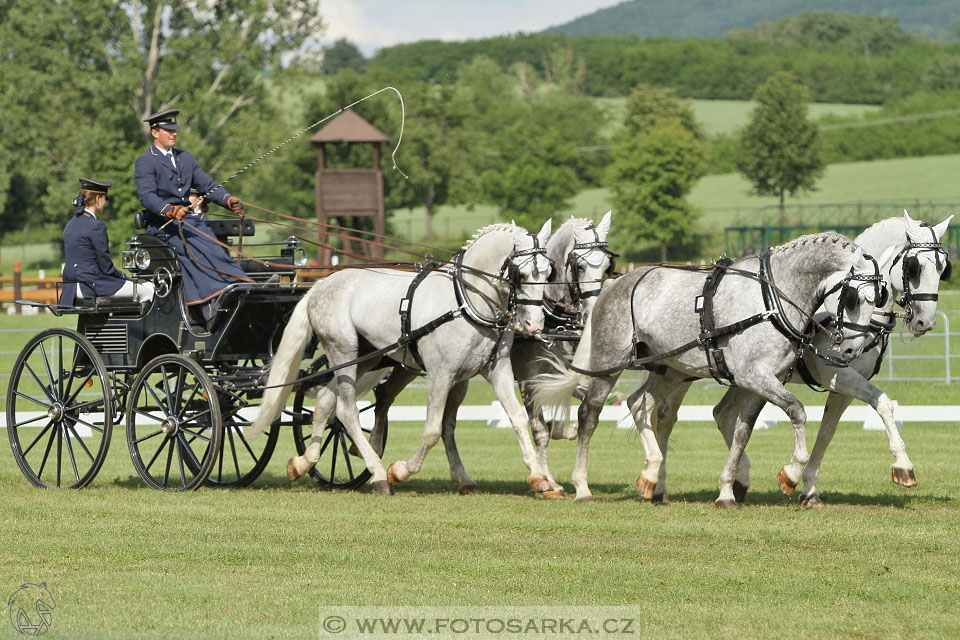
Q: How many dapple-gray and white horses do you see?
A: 4